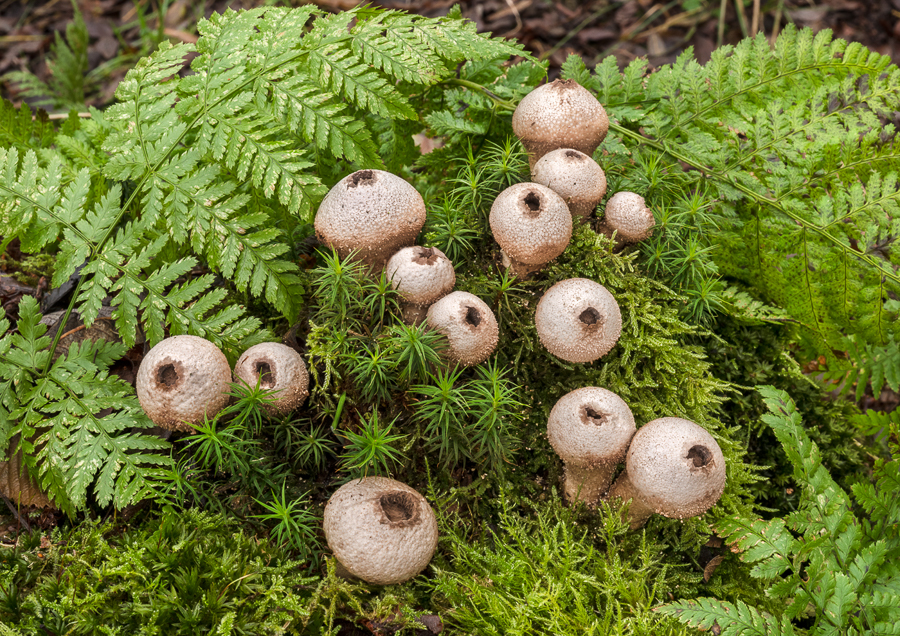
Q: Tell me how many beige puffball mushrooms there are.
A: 13